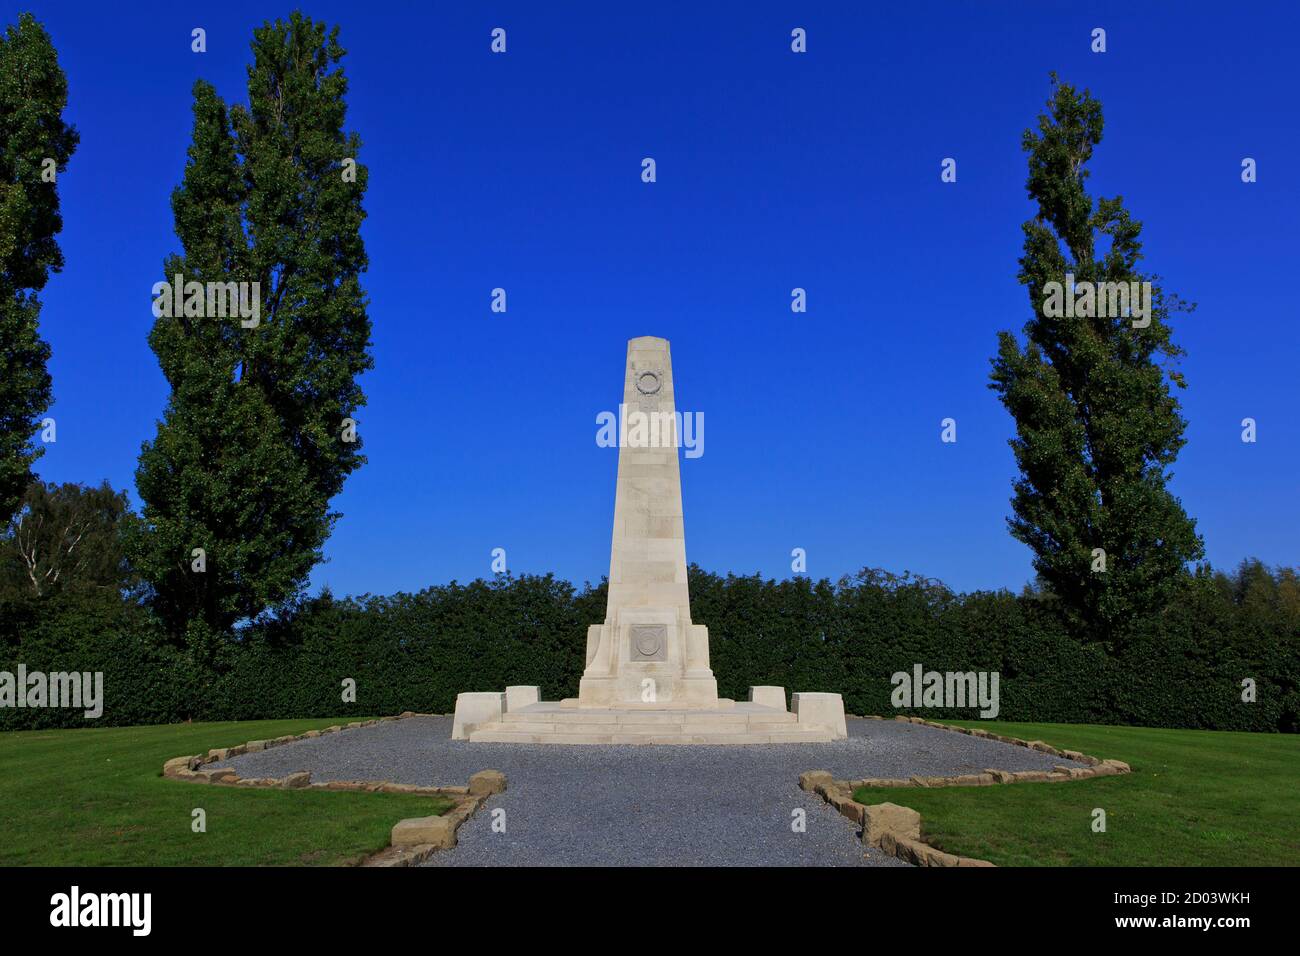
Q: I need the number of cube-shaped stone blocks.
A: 4